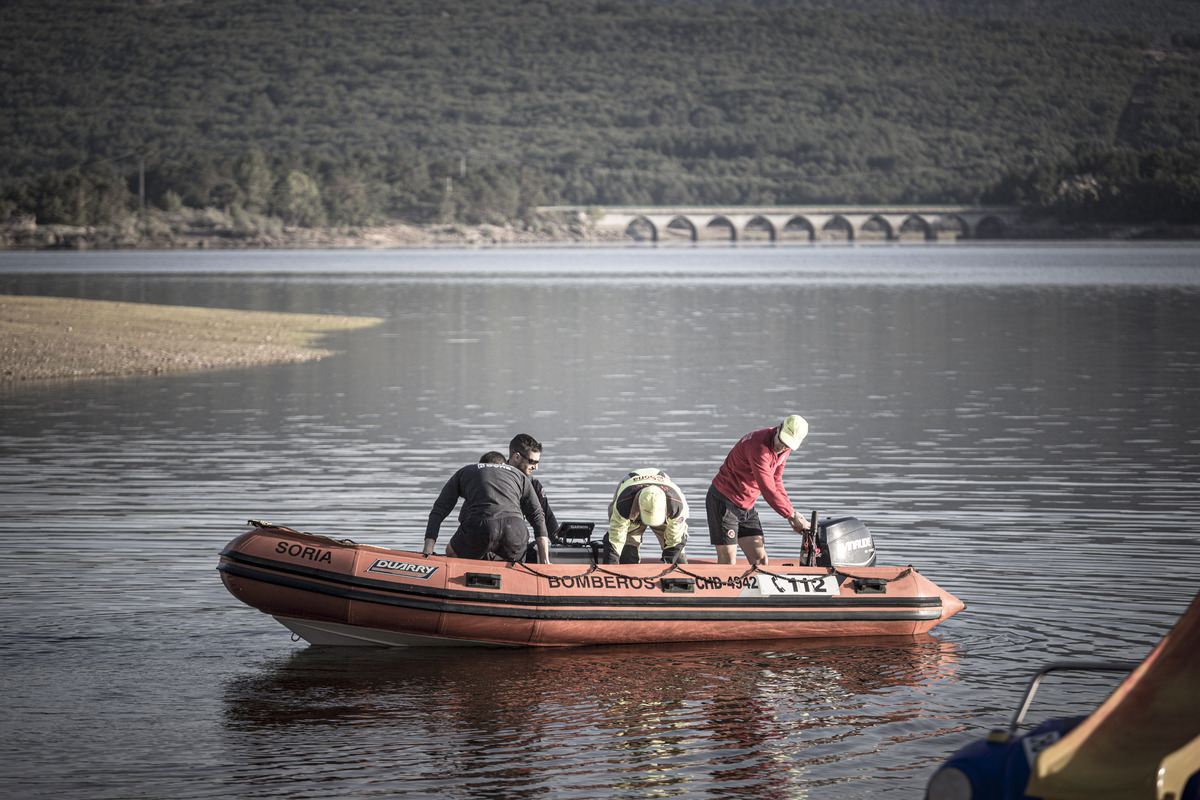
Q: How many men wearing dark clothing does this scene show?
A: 2